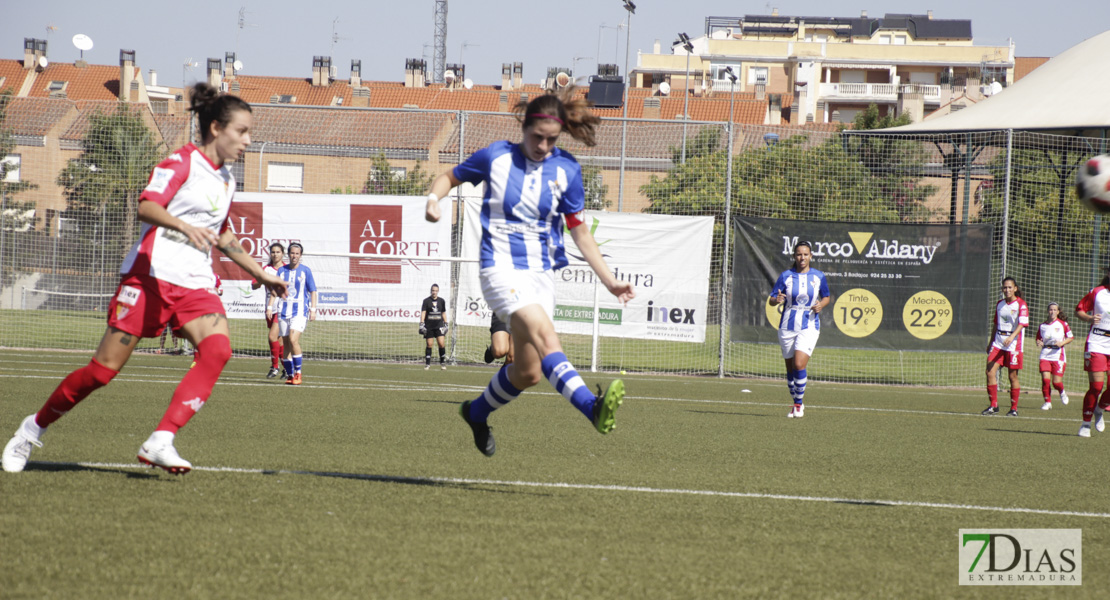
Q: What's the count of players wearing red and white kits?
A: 5